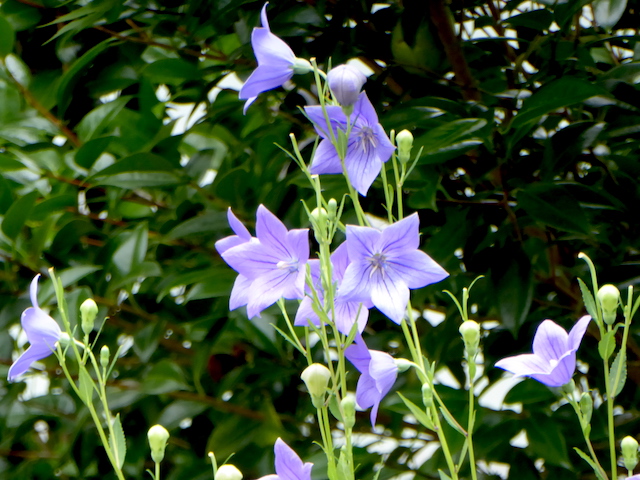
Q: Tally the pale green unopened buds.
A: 14